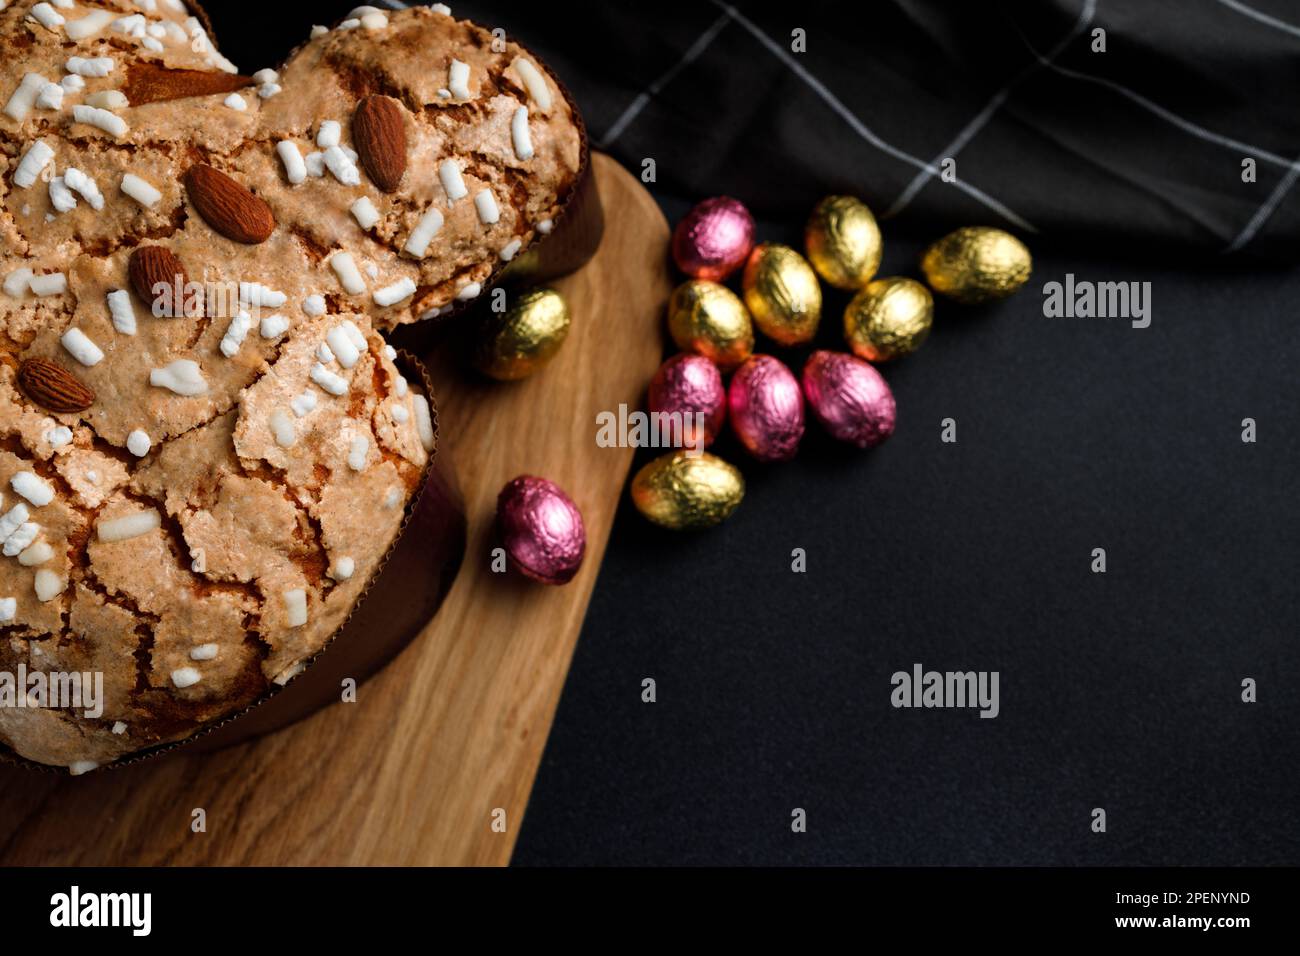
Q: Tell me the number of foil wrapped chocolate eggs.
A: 12